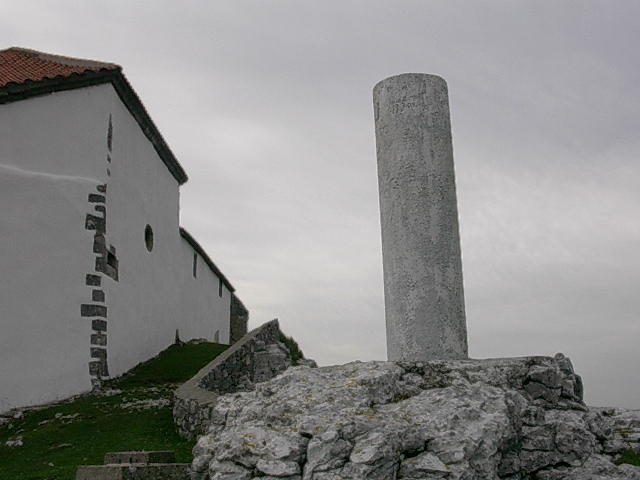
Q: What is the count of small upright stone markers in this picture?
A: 2